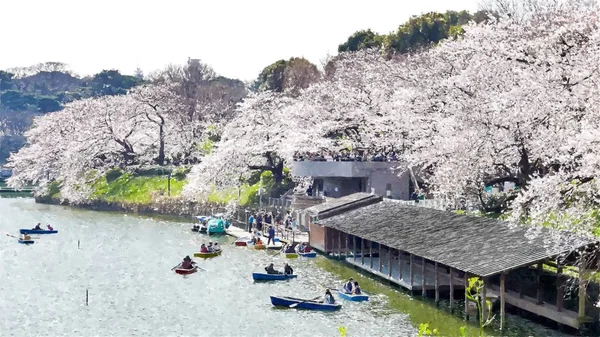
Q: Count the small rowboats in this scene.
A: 11